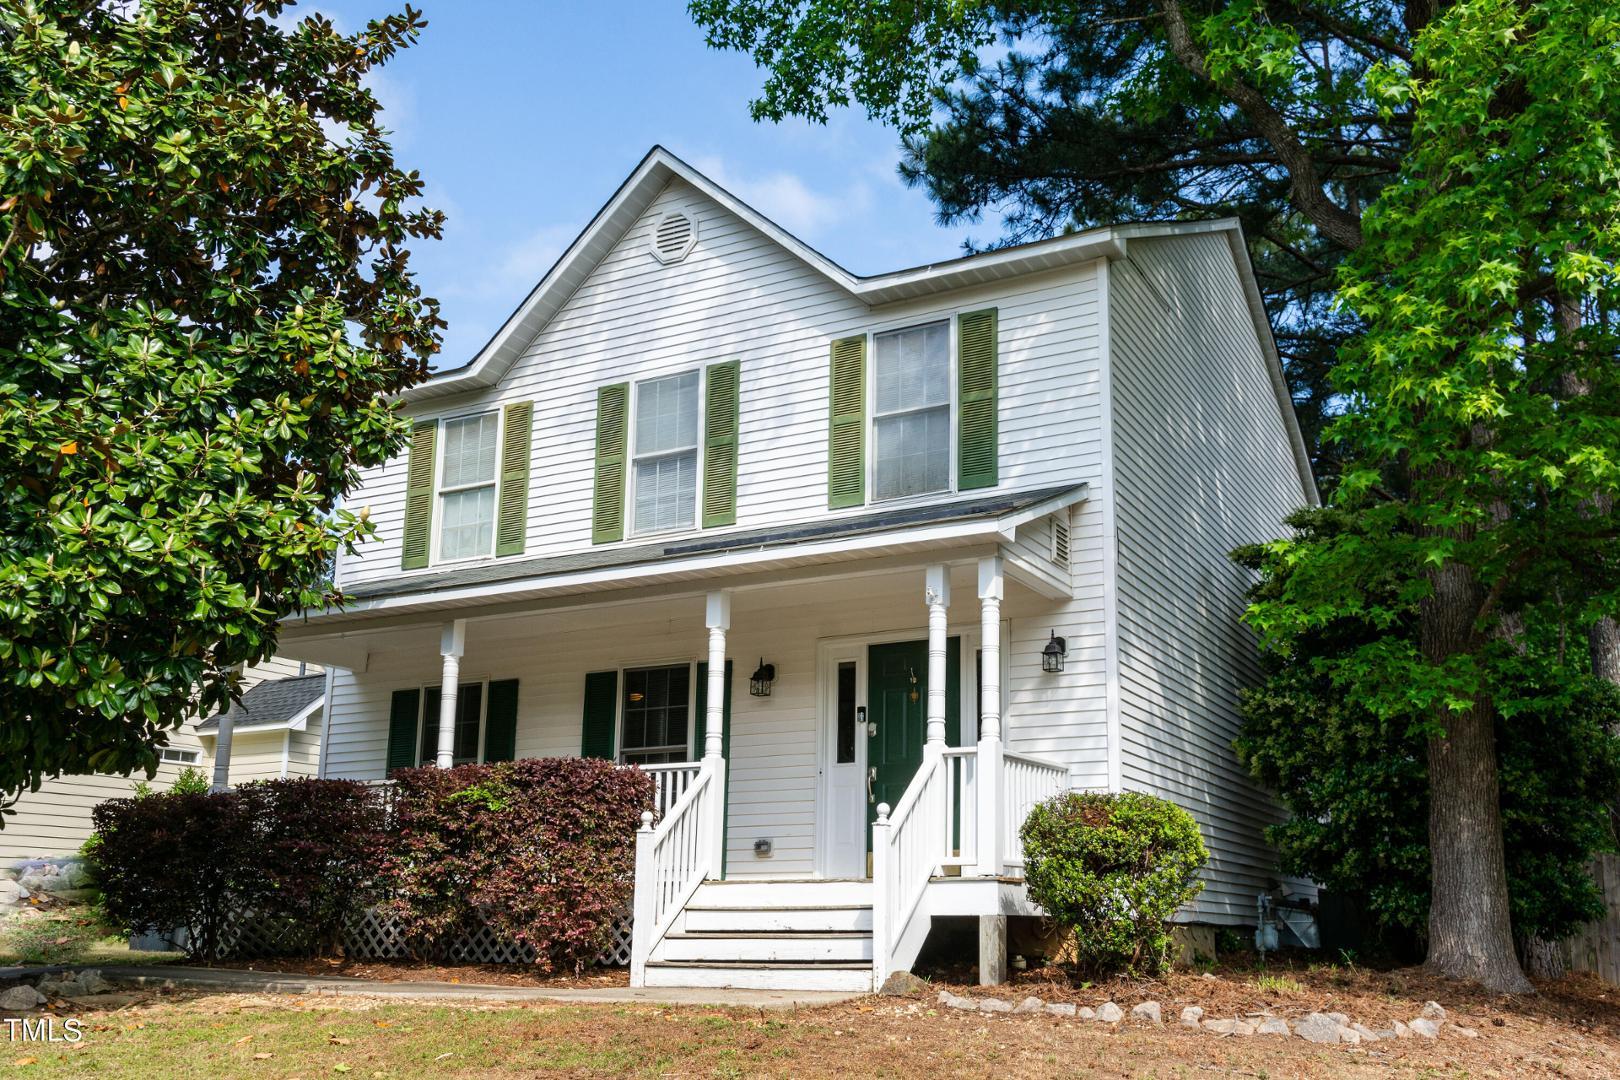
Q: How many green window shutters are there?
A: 10